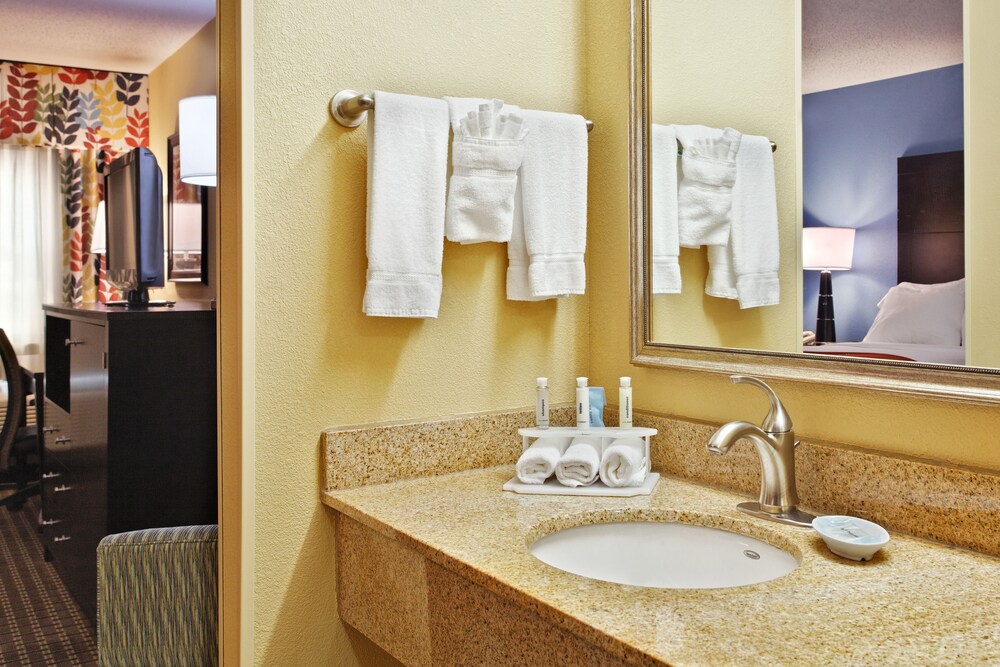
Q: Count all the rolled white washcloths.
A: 3